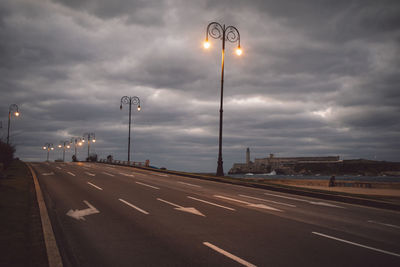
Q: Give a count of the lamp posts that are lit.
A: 7